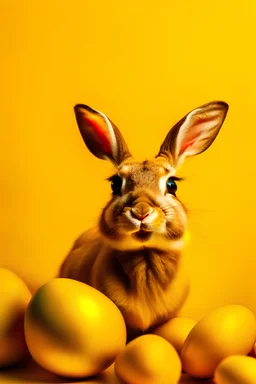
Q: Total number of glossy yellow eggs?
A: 6